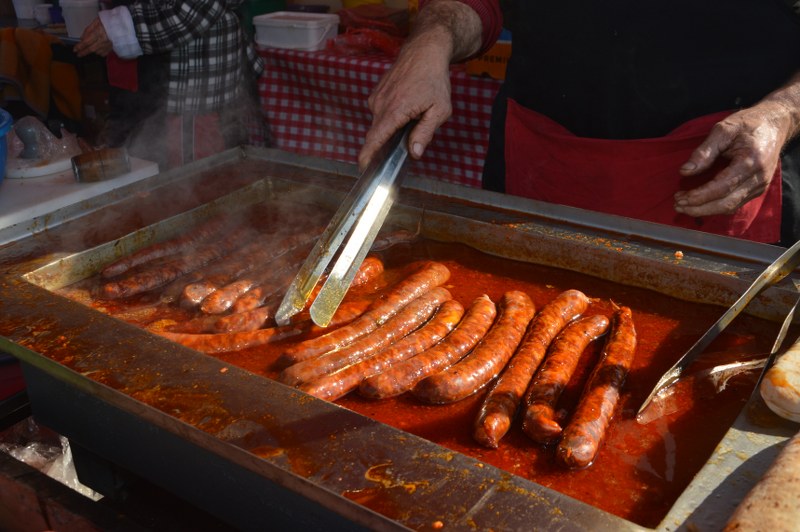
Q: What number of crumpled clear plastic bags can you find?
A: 1